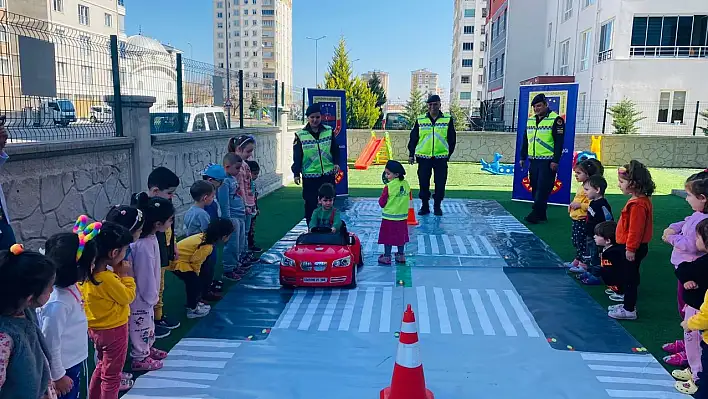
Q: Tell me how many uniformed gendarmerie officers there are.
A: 3